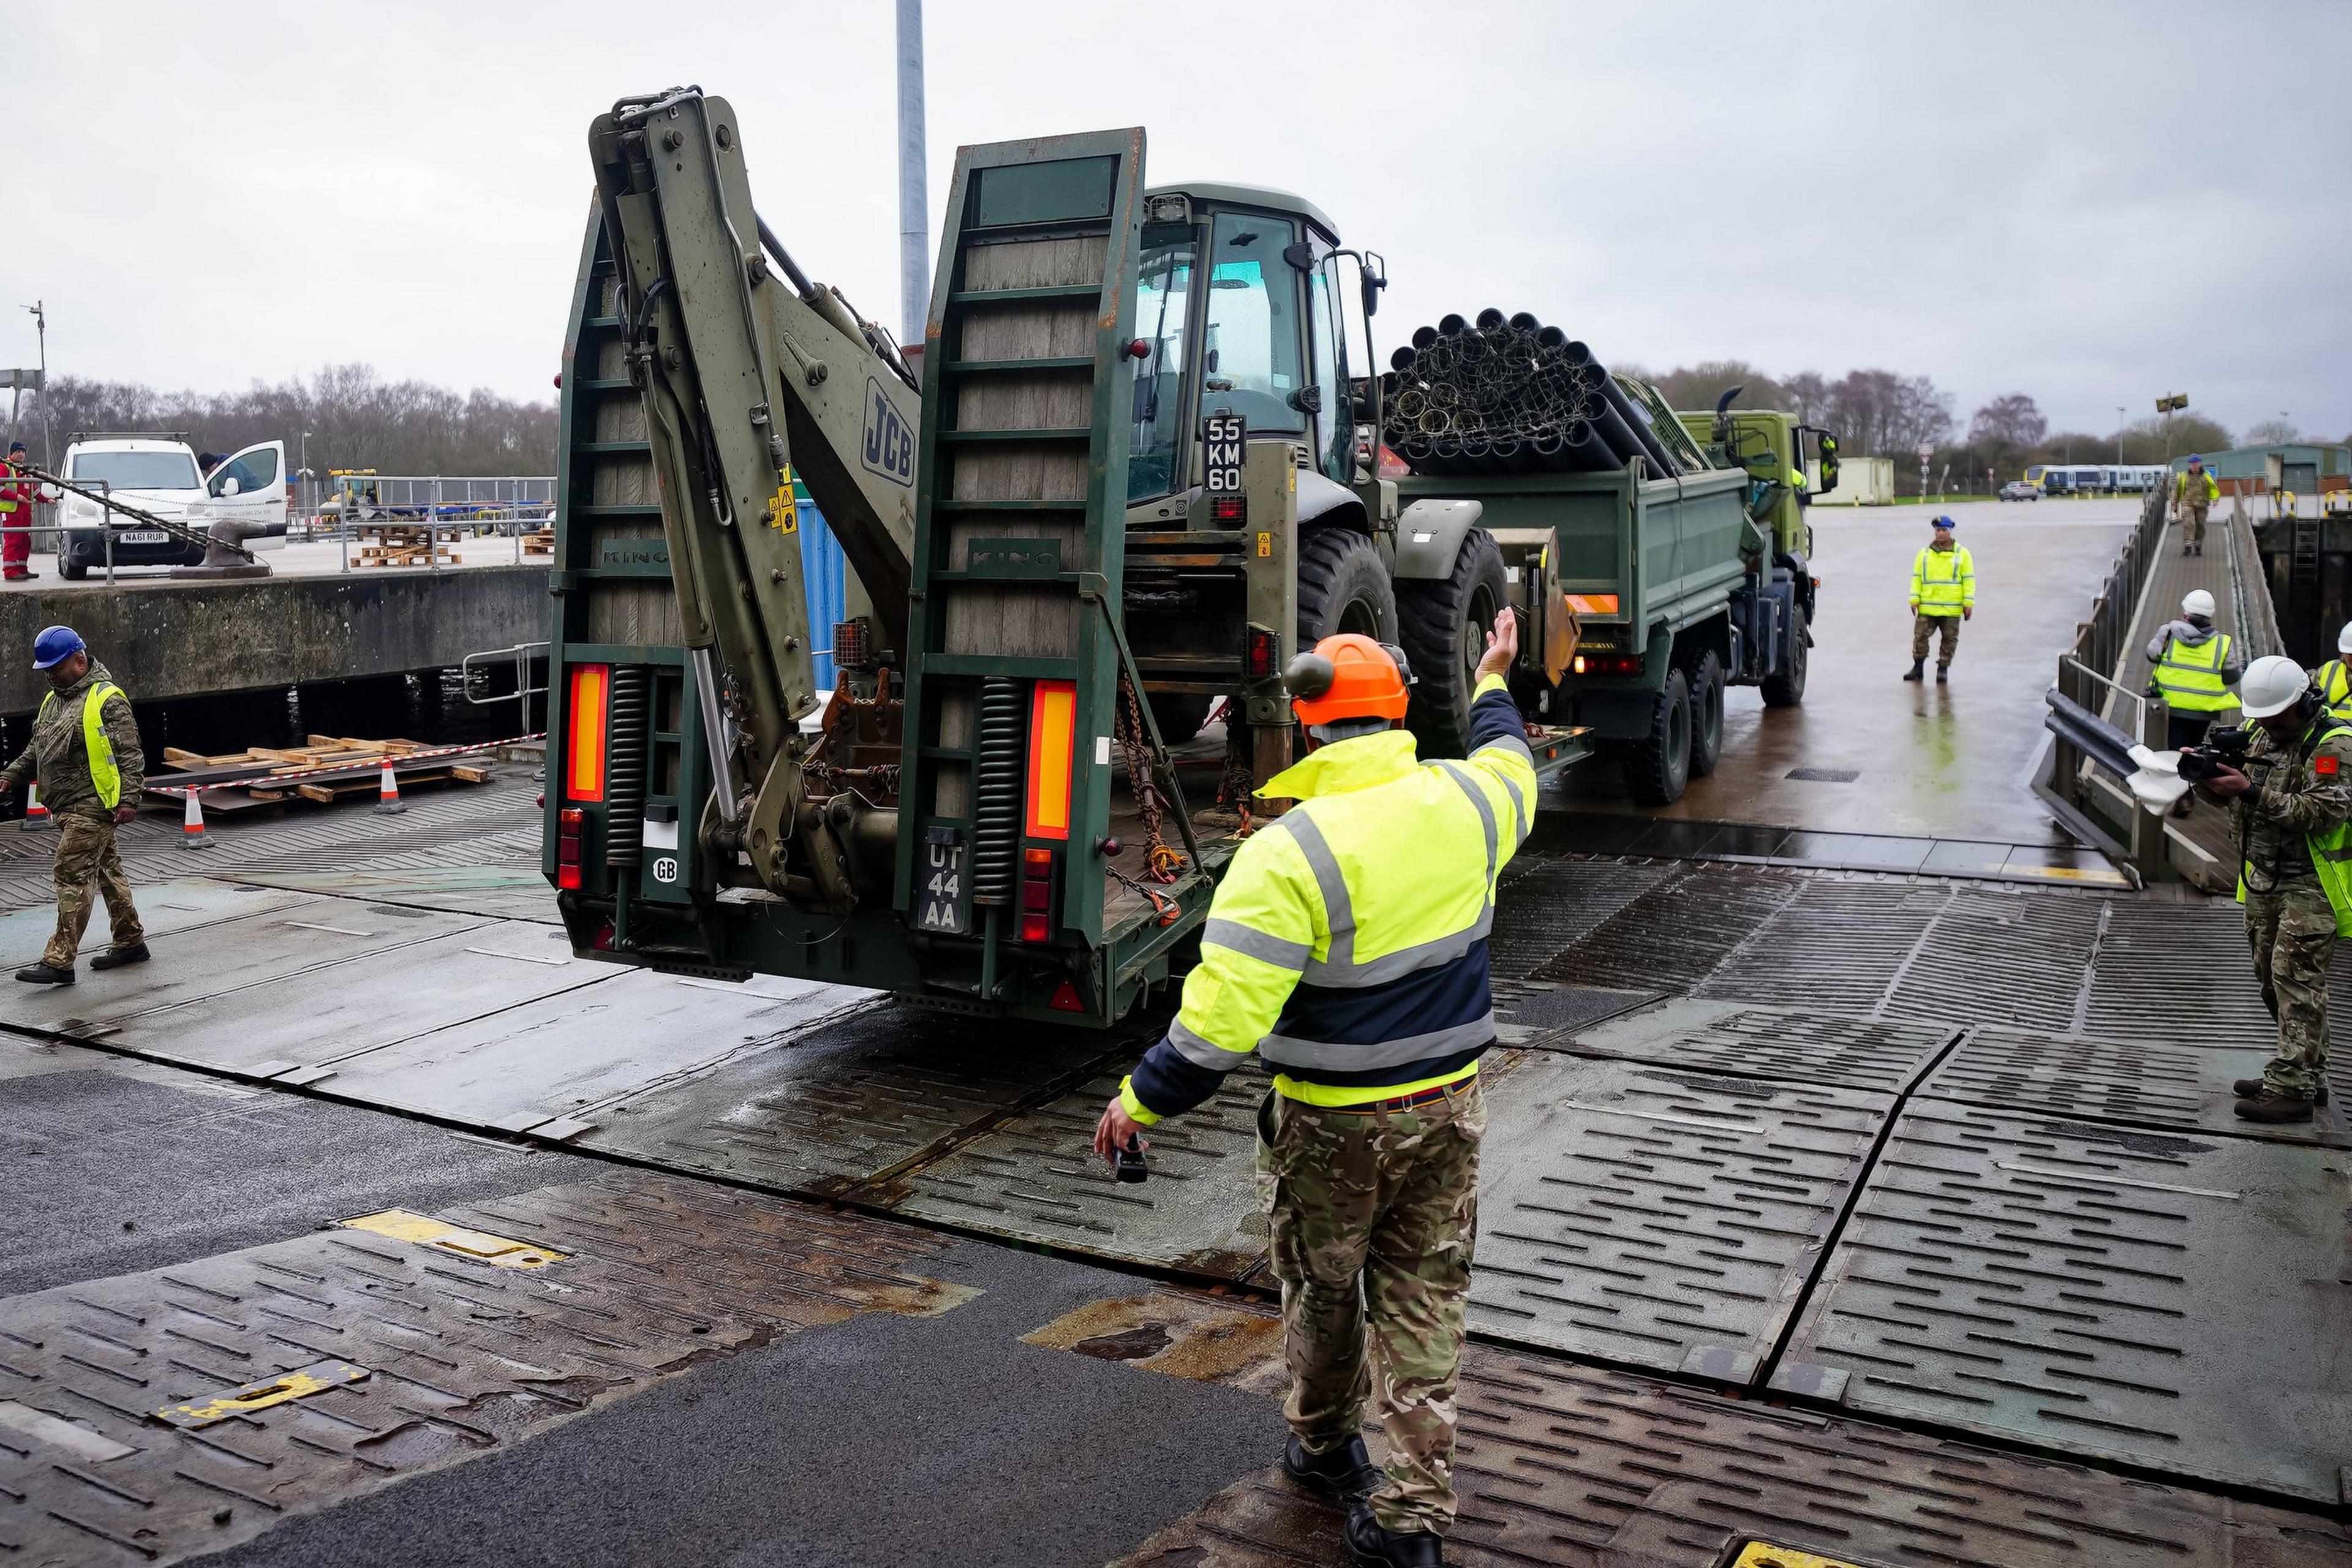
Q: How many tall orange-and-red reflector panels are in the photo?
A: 2